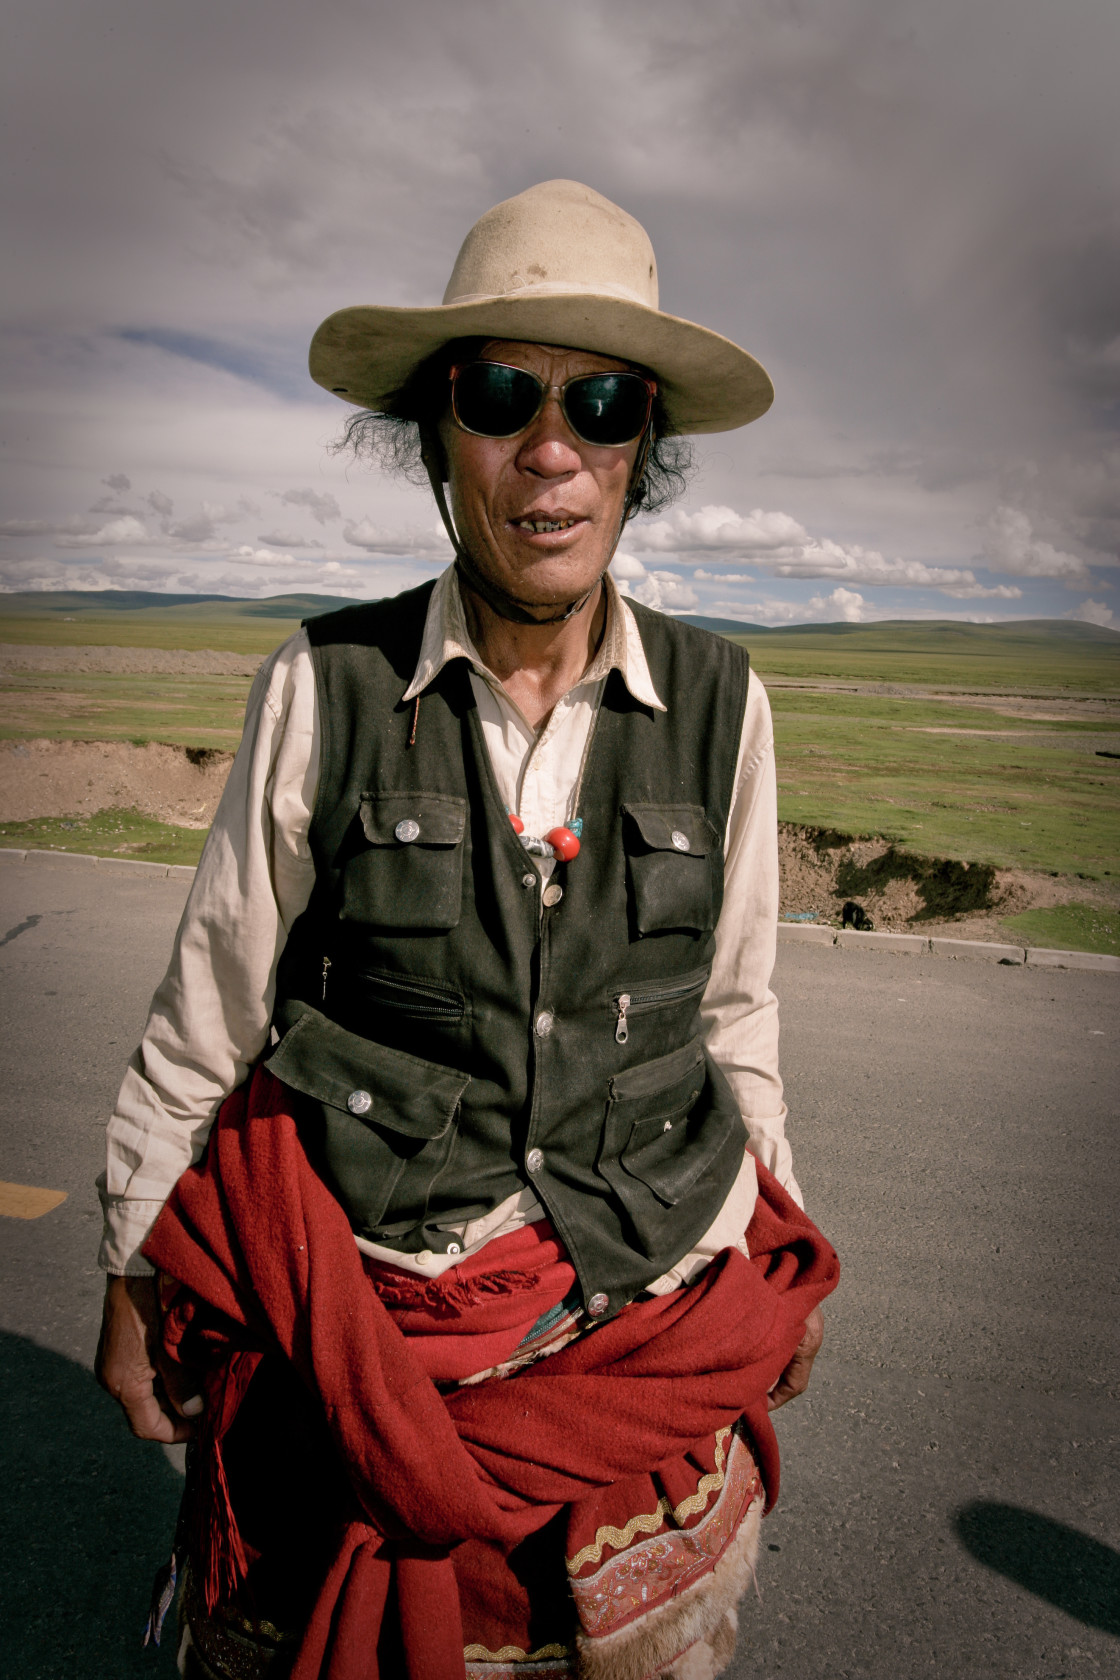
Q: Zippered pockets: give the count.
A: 2